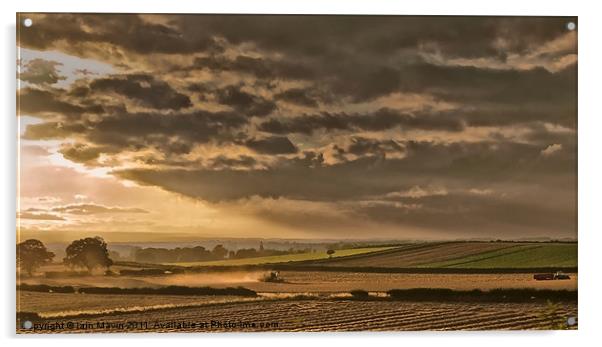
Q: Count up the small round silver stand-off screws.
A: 4